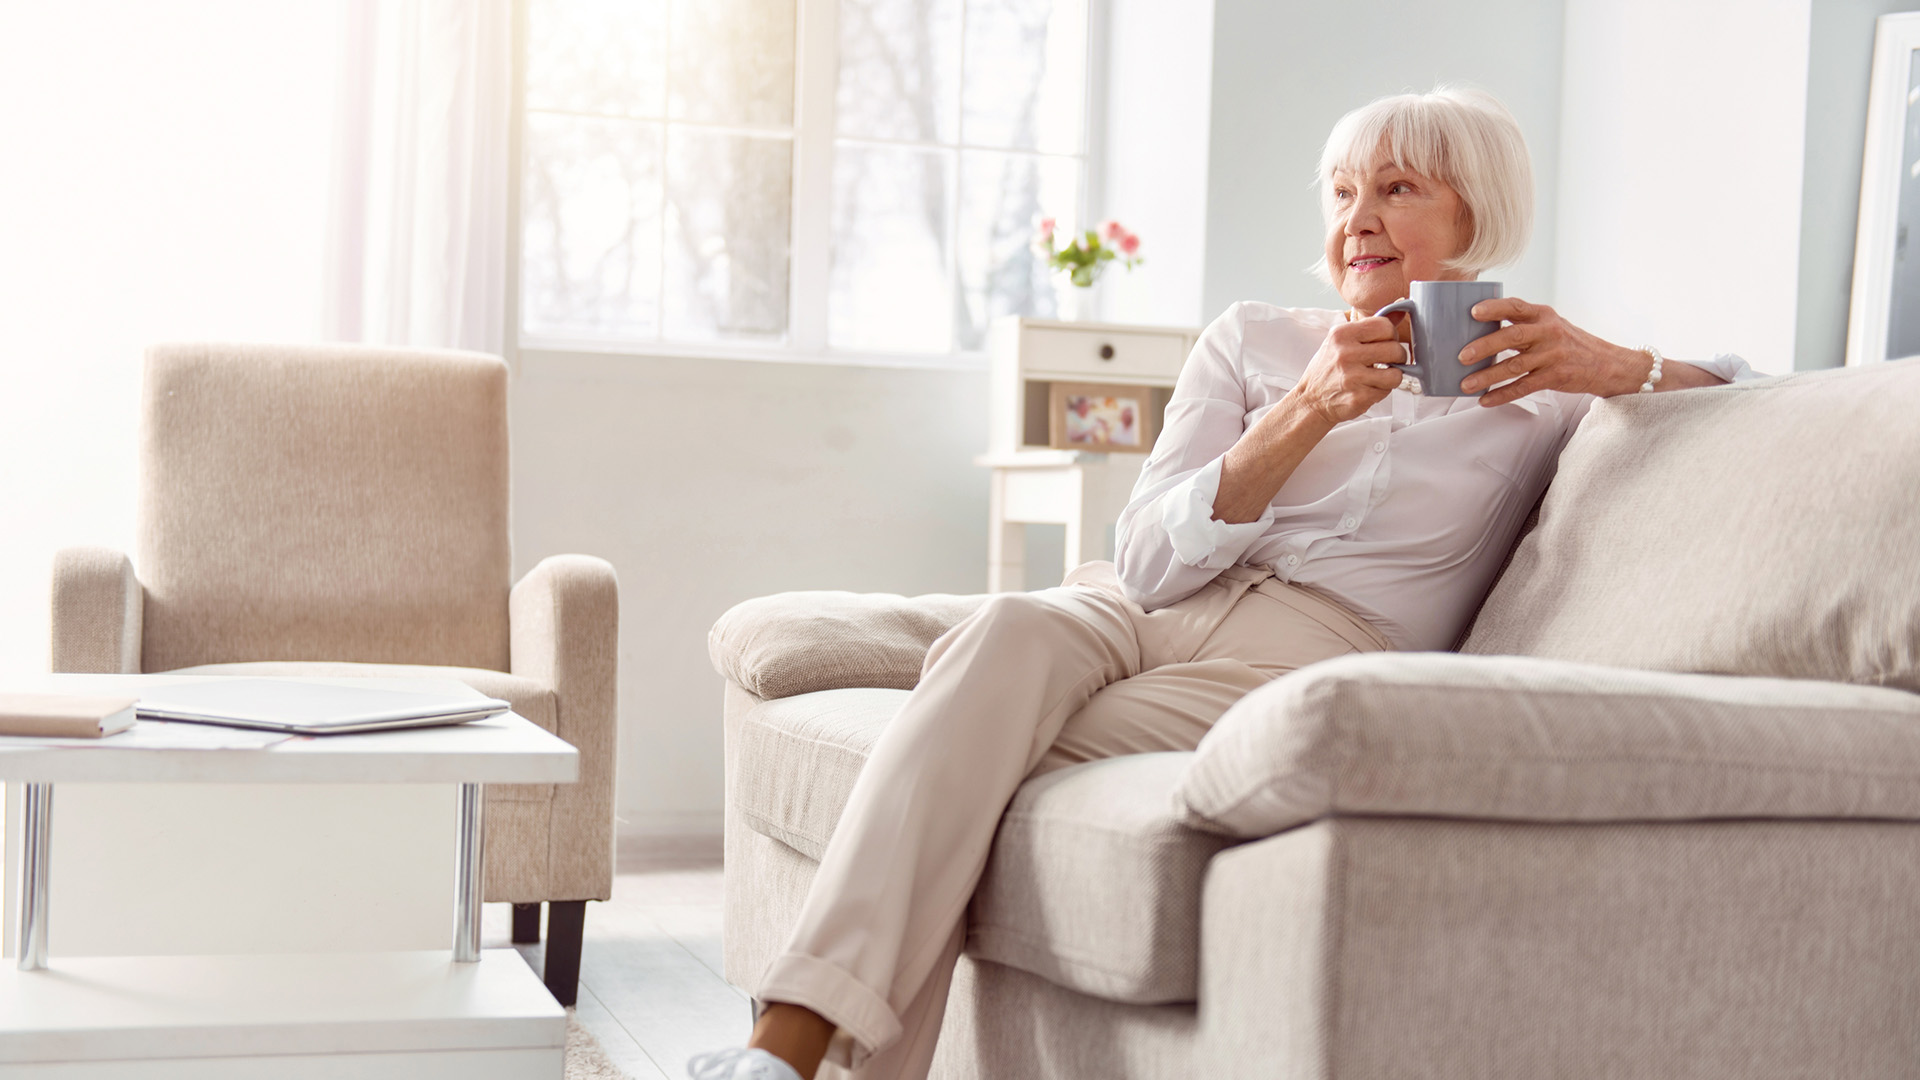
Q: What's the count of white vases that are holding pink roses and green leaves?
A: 1